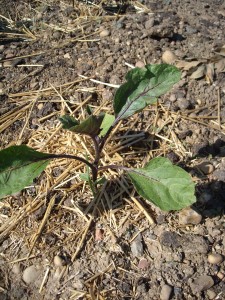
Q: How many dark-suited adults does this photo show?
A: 0